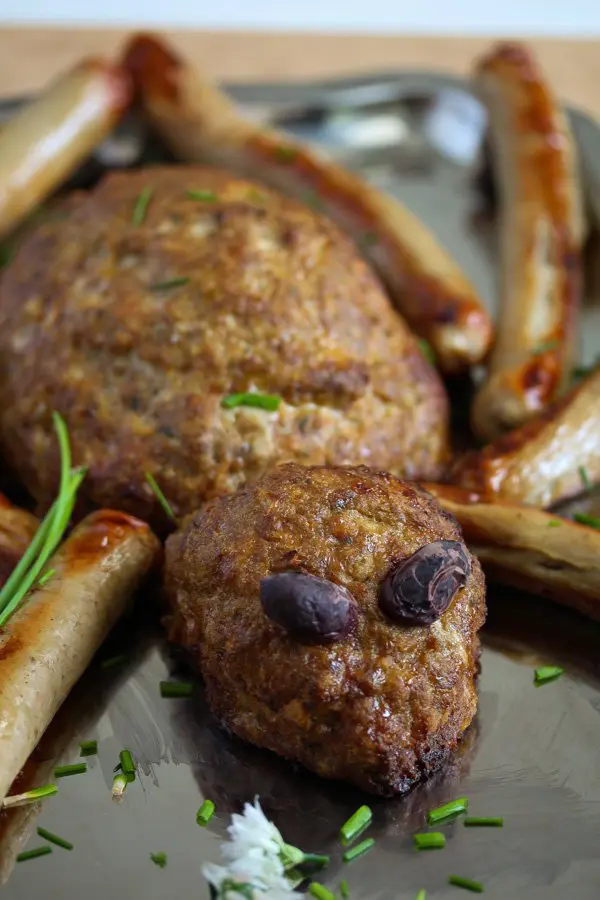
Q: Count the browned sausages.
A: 7